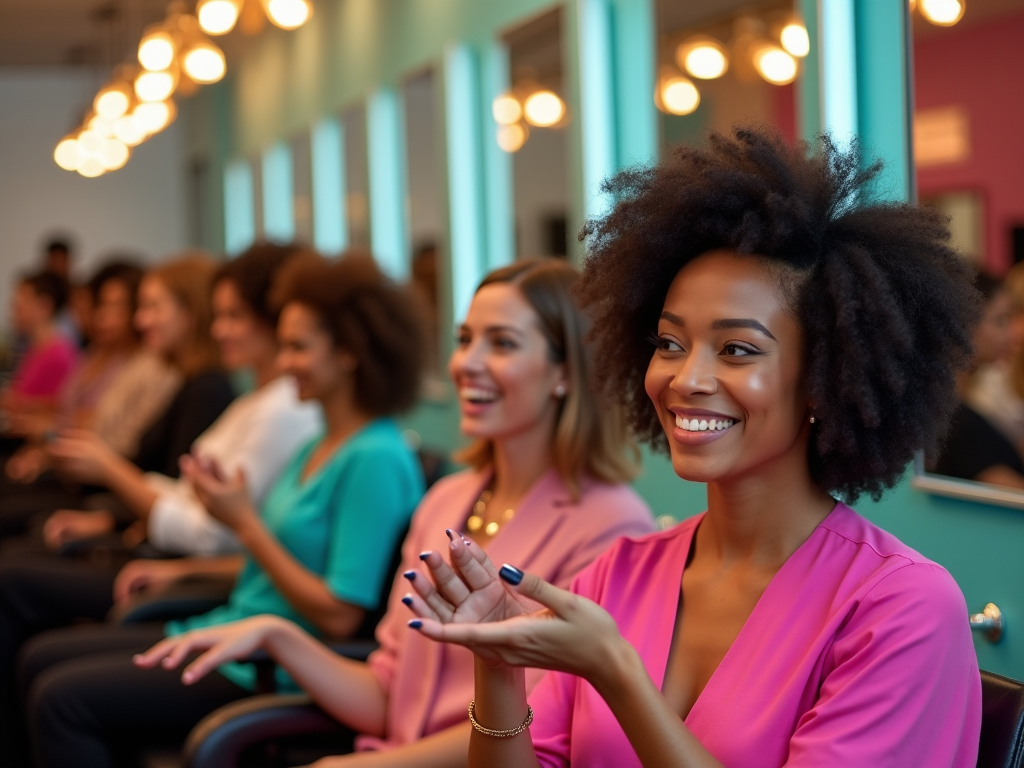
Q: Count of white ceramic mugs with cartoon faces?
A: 0